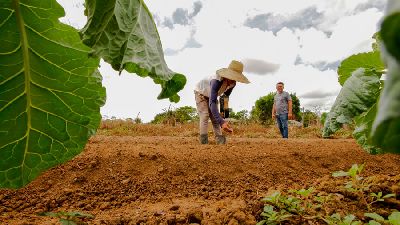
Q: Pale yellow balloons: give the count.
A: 0